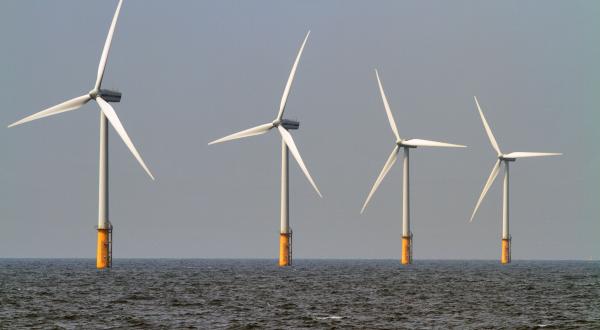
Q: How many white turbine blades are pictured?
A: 12